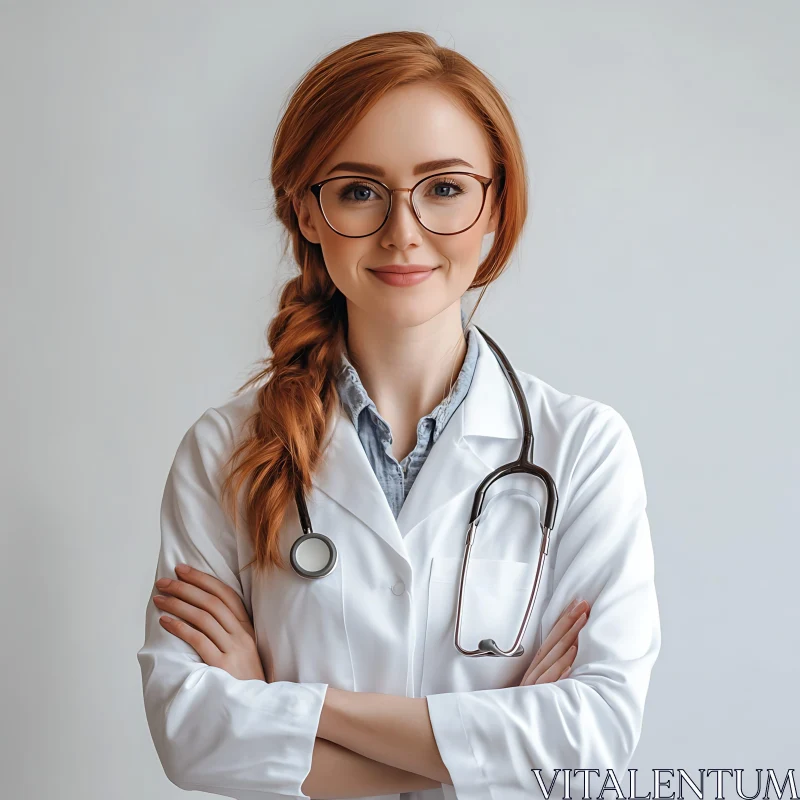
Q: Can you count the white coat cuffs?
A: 2